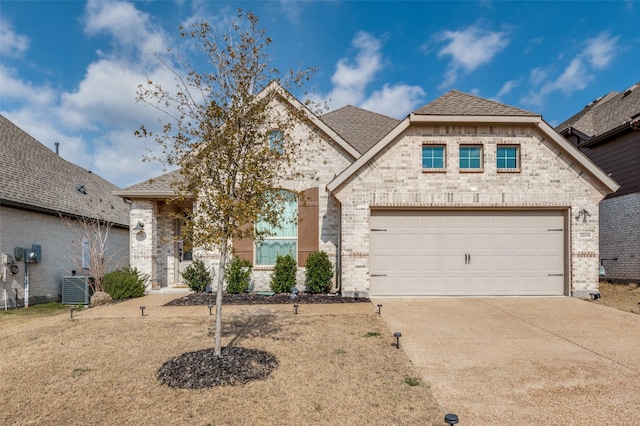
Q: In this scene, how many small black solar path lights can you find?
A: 7